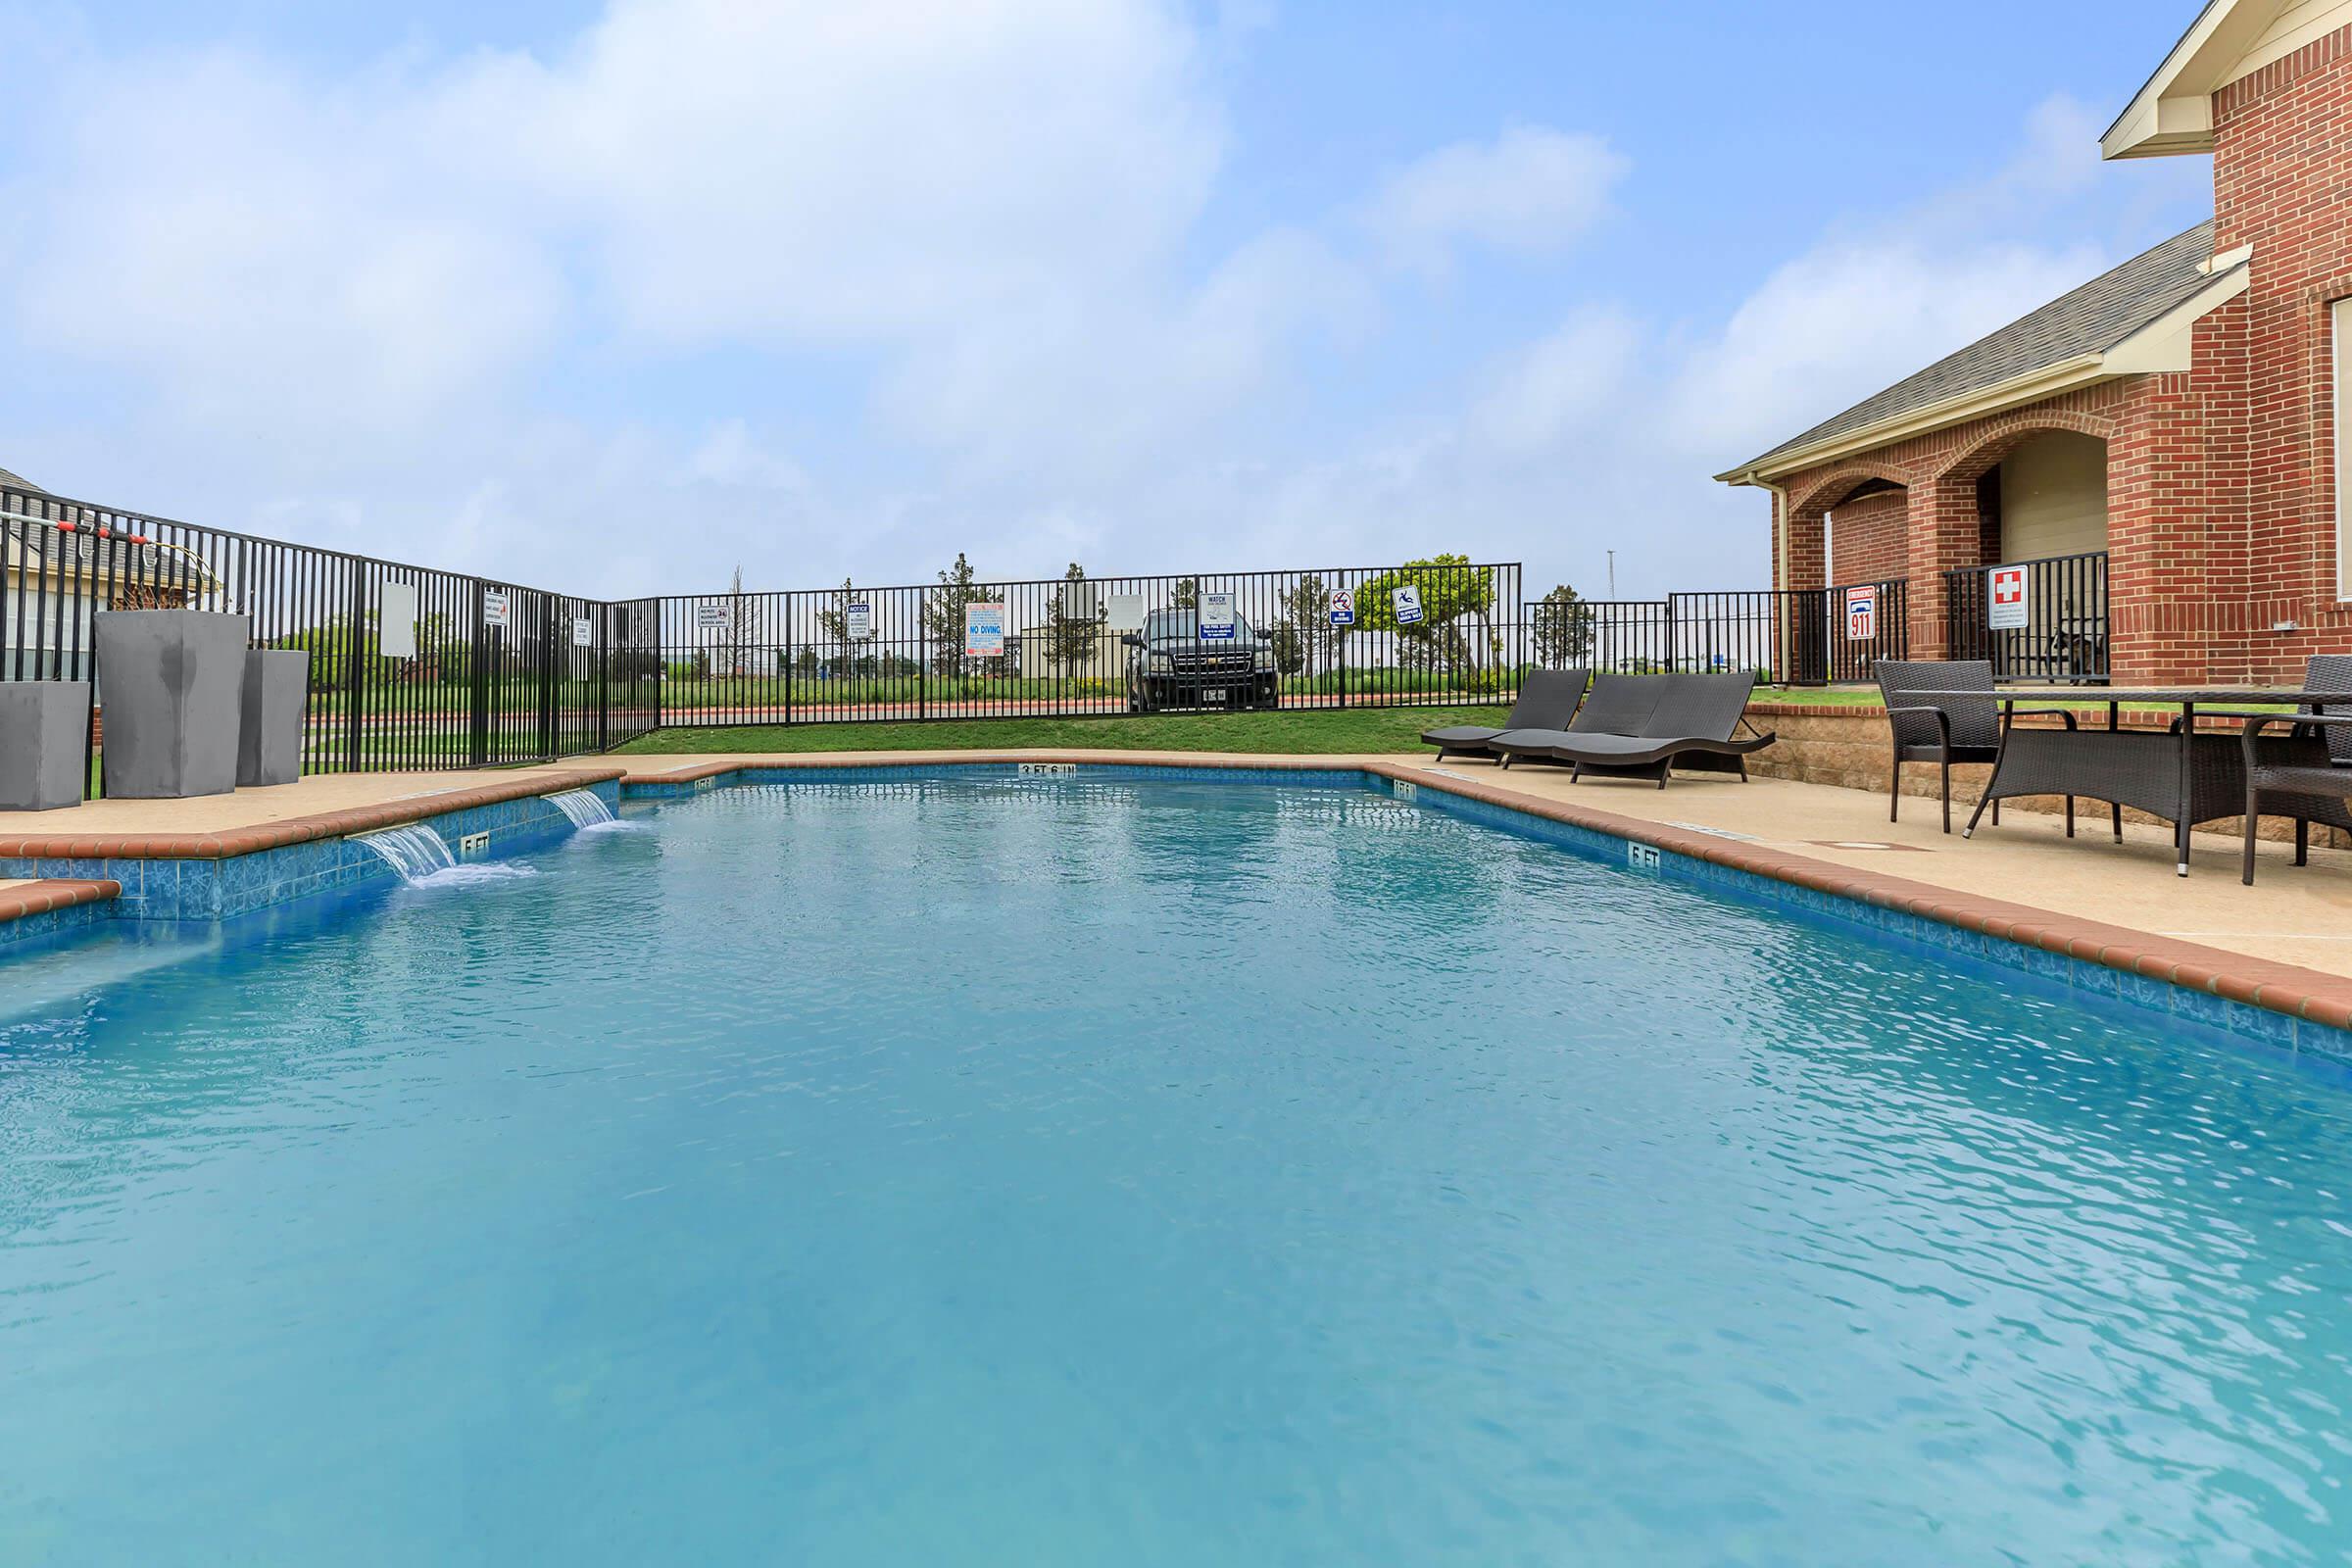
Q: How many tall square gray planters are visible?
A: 3